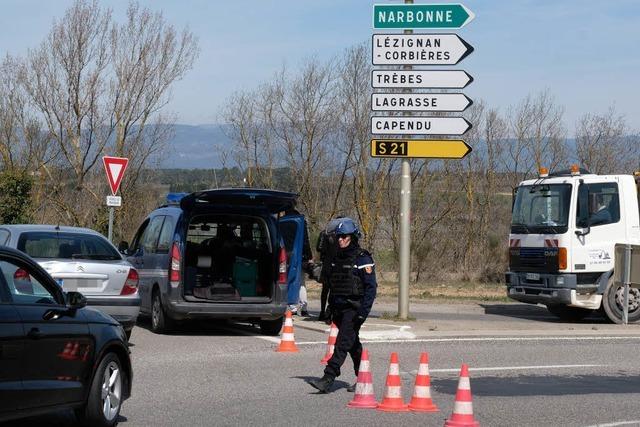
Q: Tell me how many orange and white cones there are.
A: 6